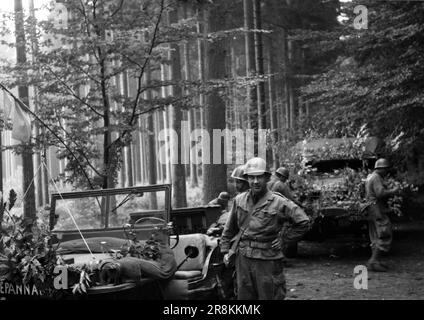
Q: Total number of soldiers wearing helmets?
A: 5